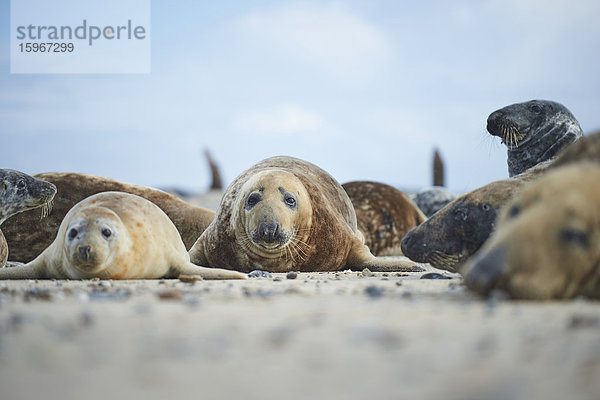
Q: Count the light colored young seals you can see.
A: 1